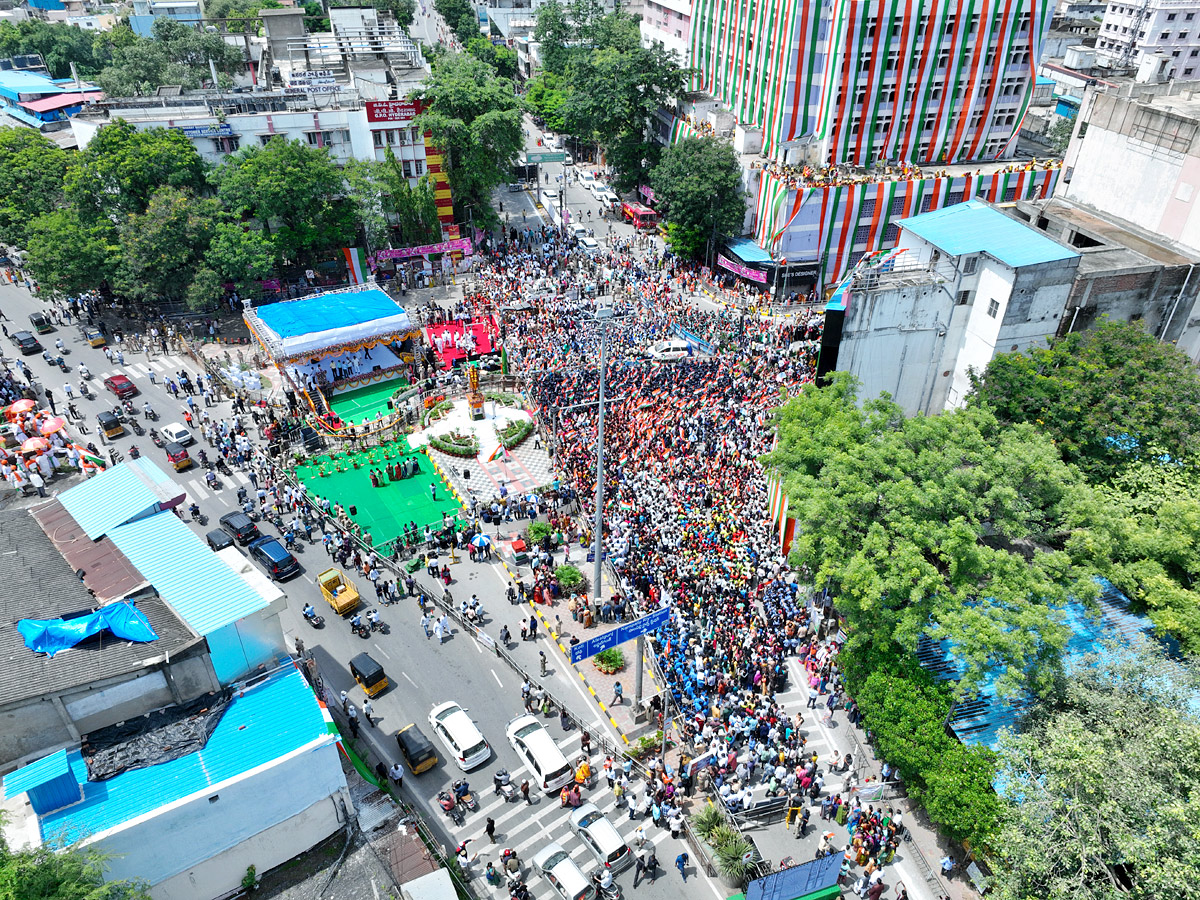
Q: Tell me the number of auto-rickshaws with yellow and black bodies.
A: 5